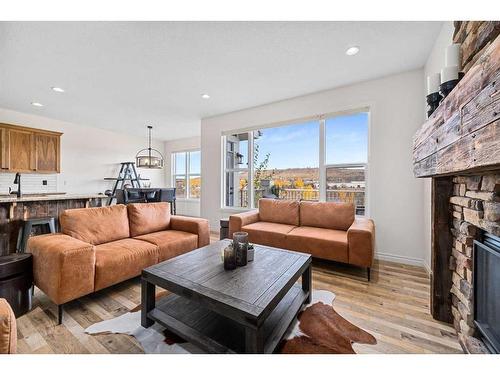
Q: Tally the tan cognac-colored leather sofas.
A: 2